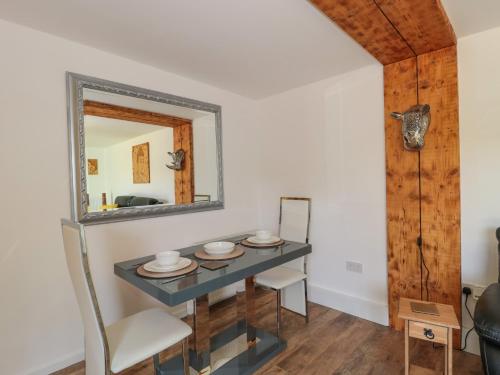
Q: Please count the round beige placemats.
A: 3